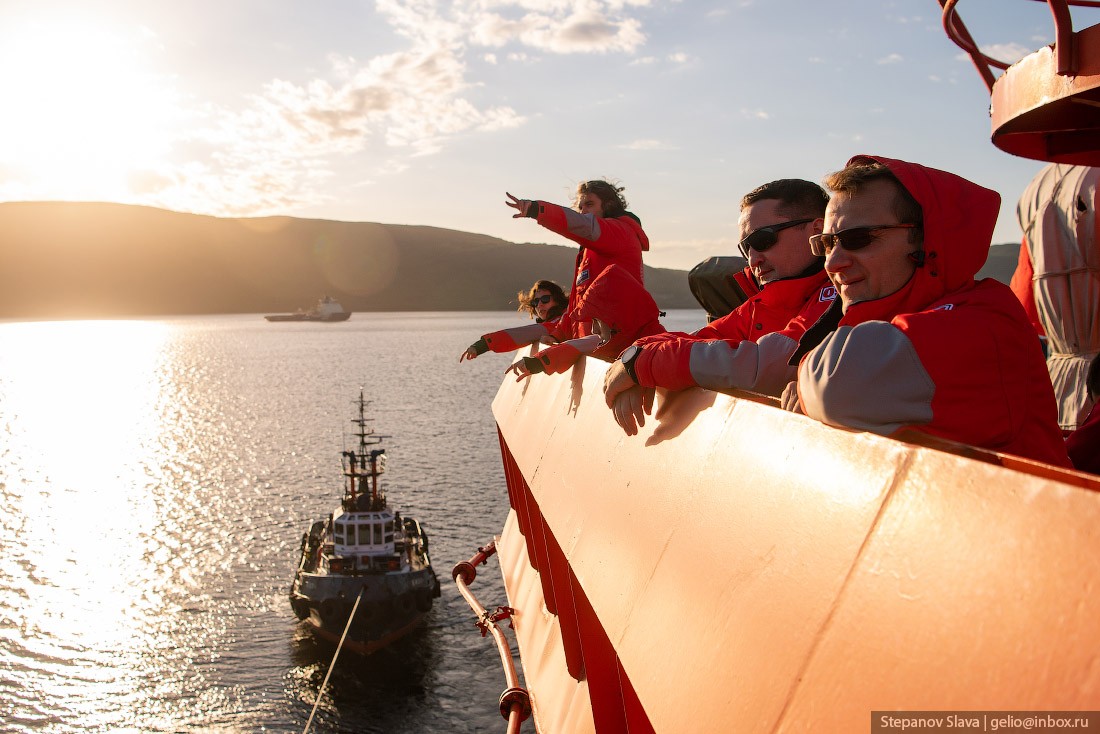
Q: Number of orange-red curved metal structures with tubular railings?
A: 1